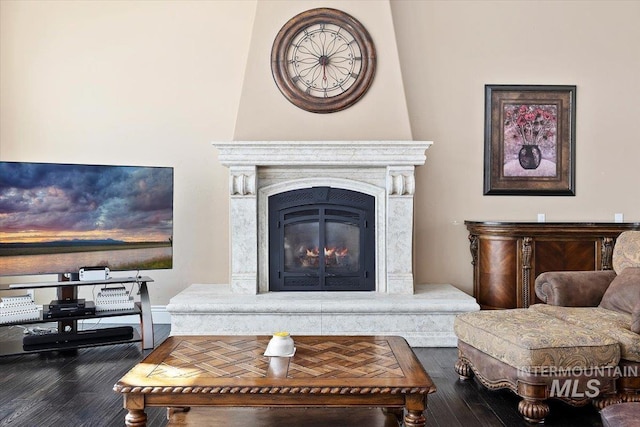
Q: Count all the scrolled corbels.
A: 2